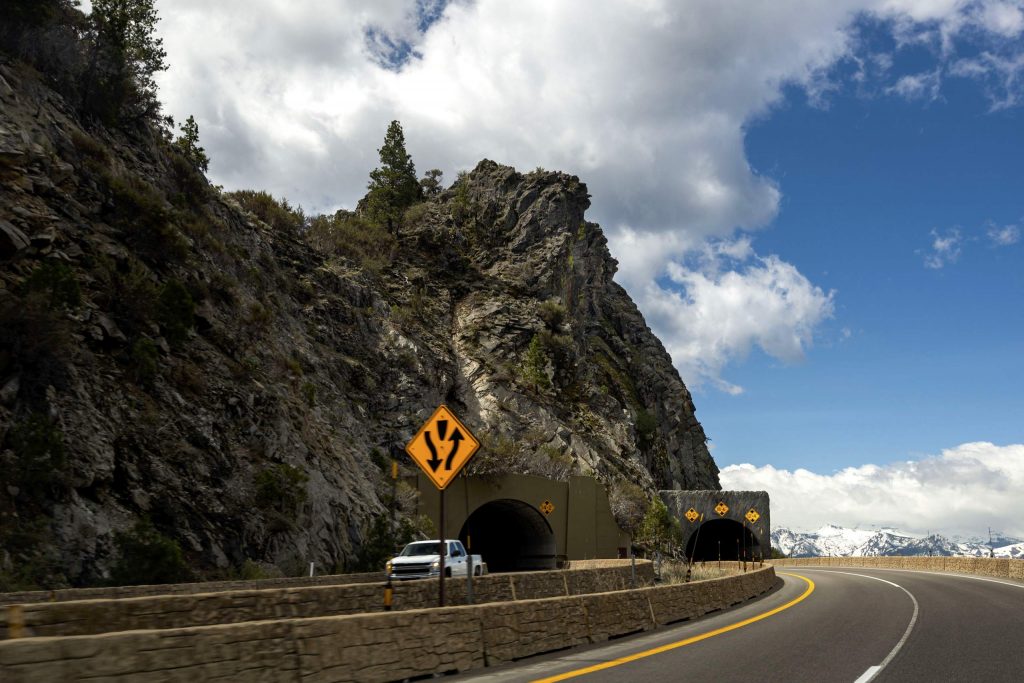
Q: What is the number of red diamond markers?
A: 0